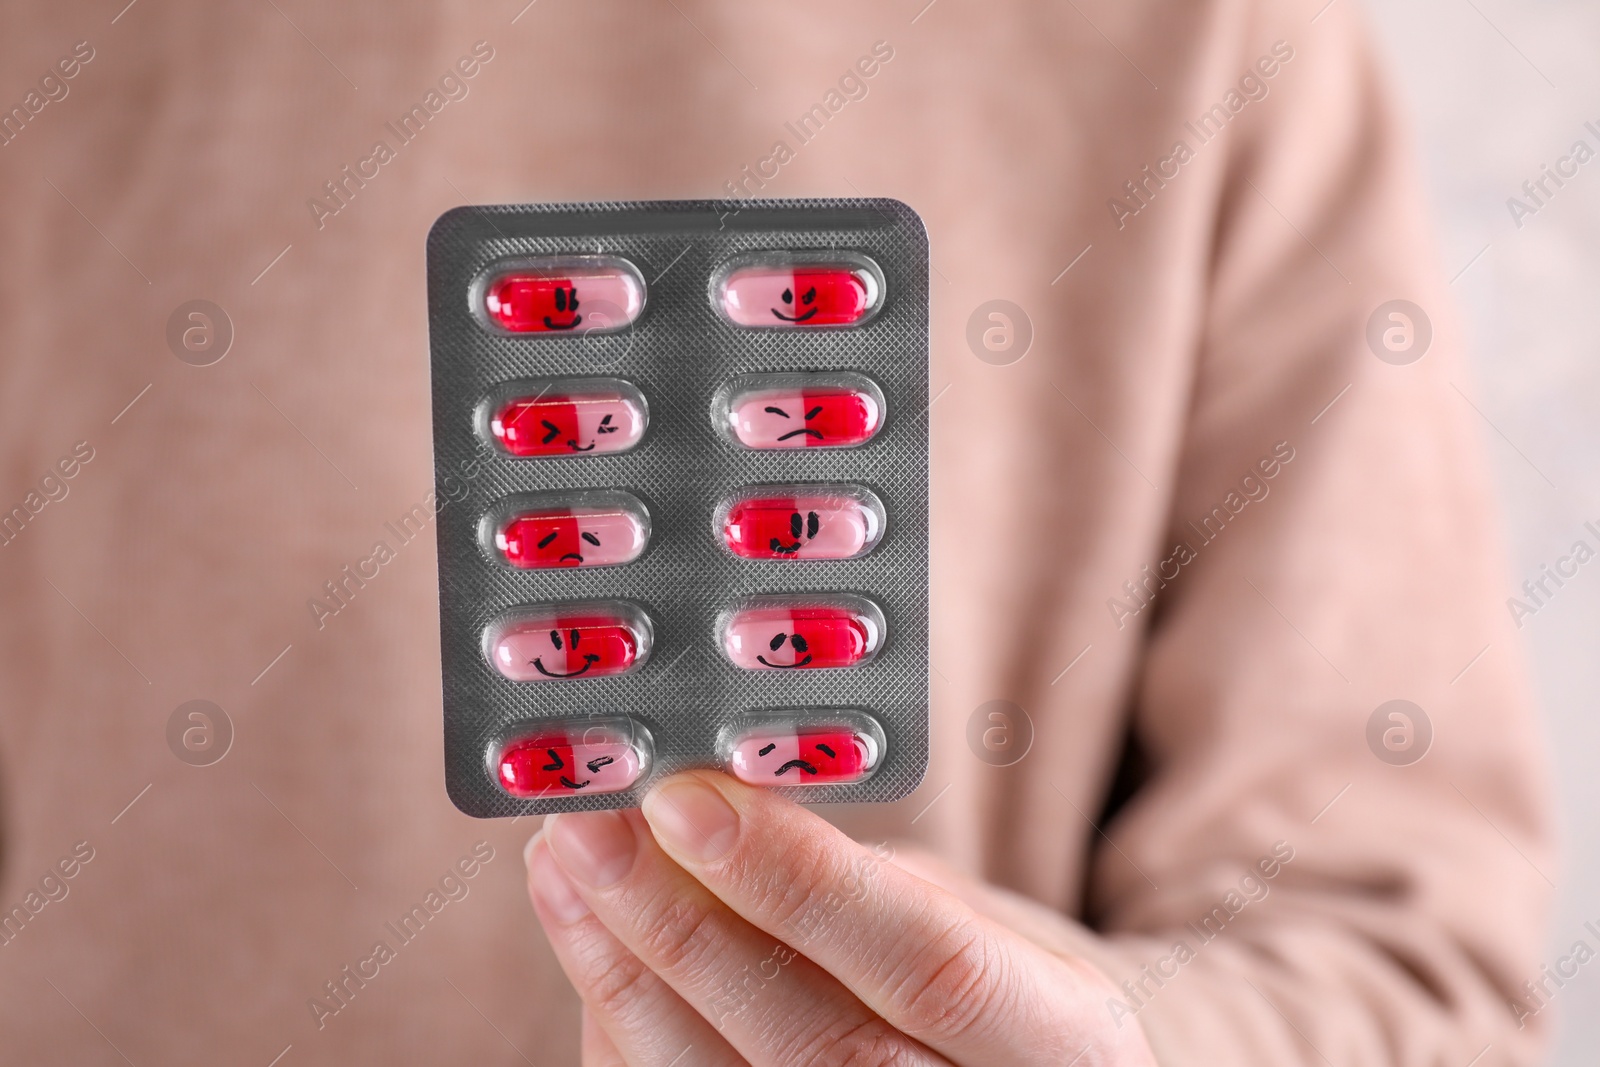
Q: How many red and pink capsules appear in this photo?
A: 10